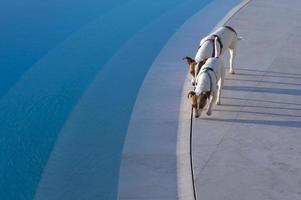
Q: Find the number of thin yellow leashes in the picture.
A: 0